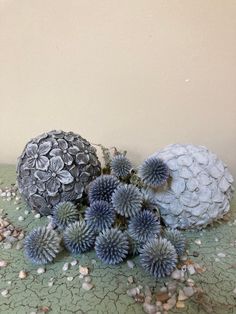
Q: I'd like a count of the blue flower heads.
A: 12